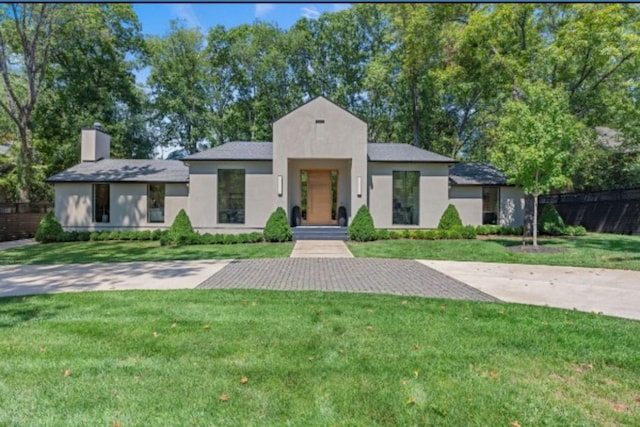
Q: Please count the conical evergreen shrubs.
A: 6